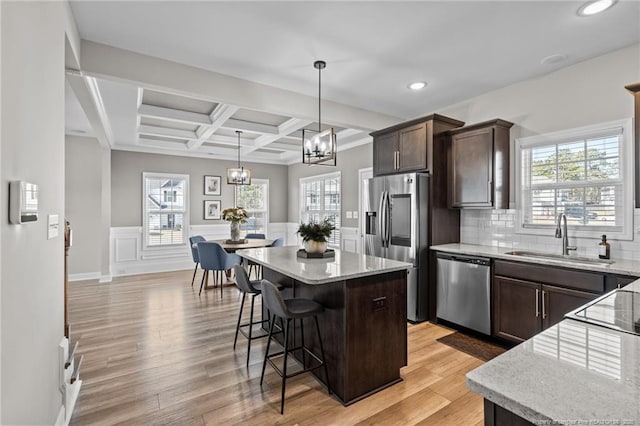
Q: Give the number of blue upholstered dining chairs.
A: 4